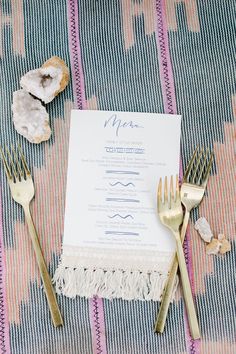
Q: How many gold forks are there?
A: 3